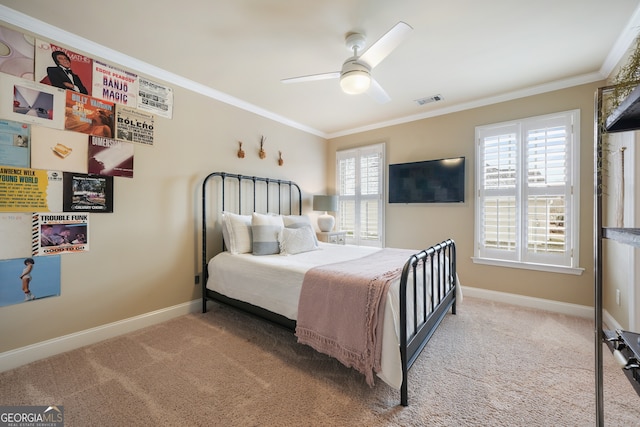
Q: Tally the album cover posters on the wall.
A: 15